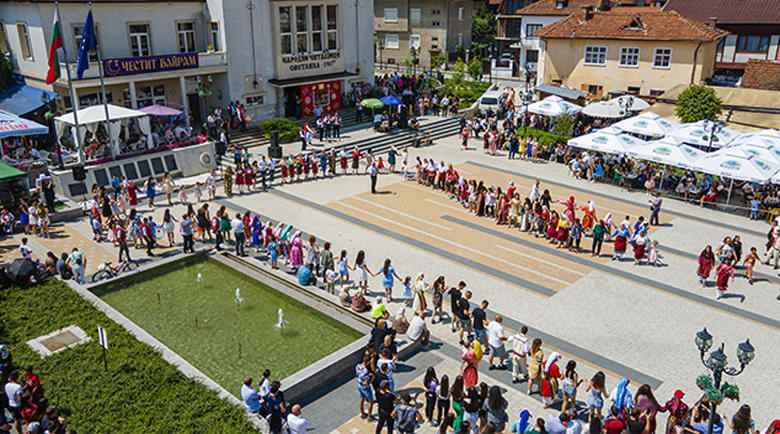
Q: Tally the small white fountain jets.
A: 3